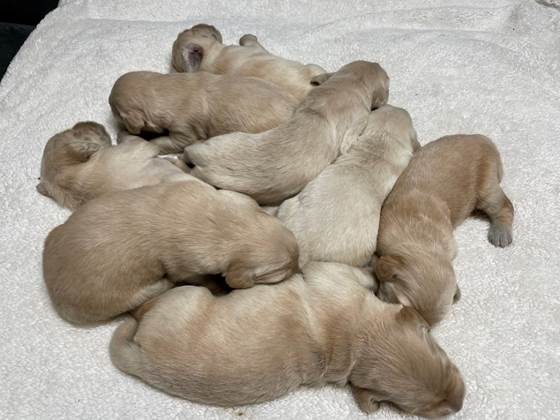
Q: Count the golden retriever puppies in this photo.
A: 8